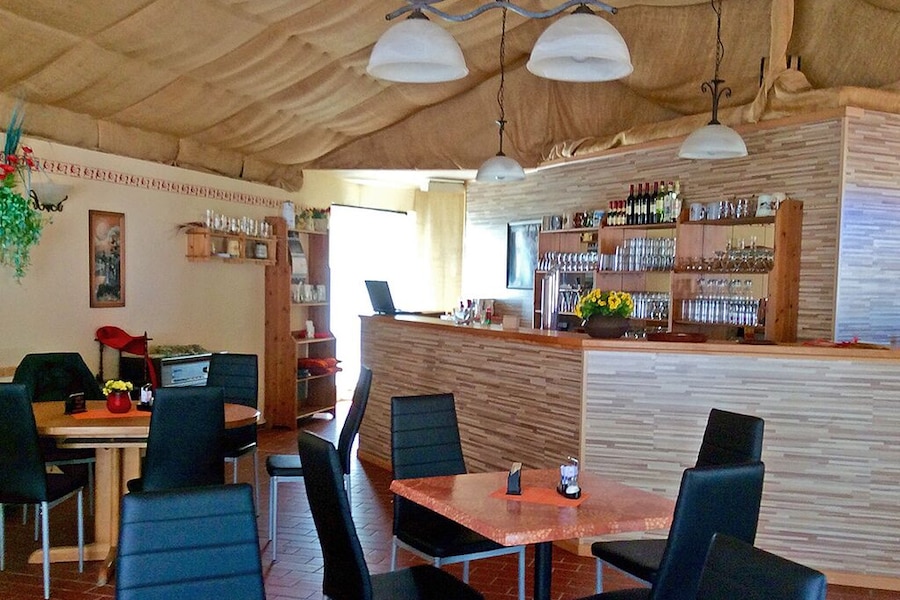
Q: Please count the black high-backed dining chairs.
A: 11